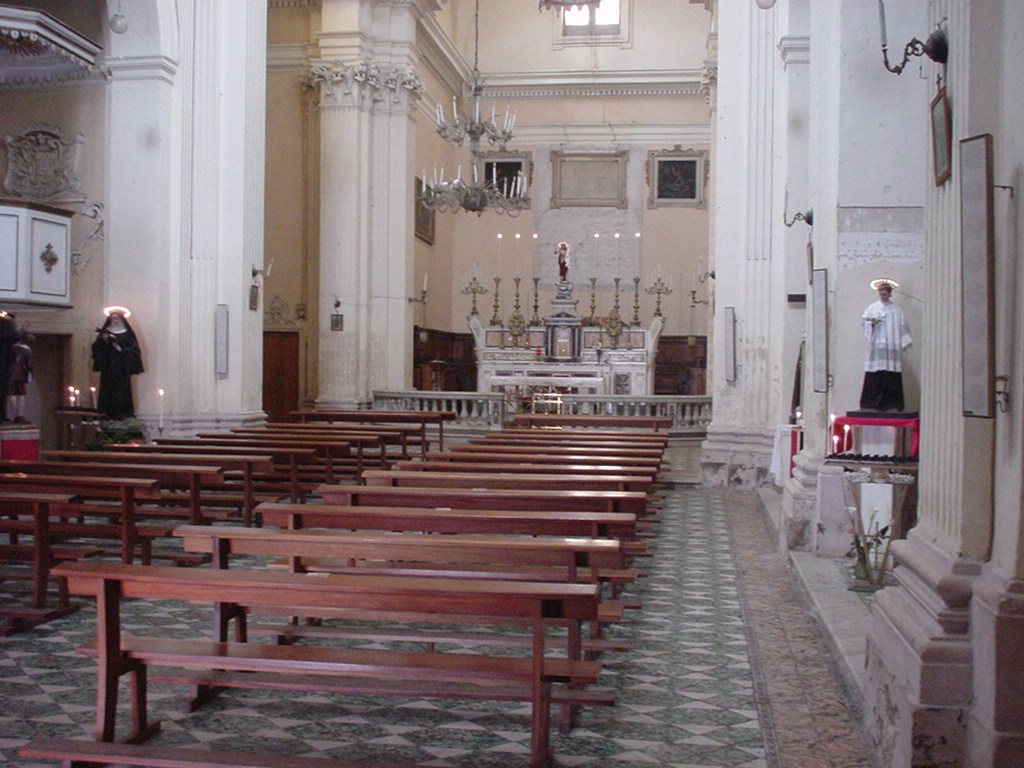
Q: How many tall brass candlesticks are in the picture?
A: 6